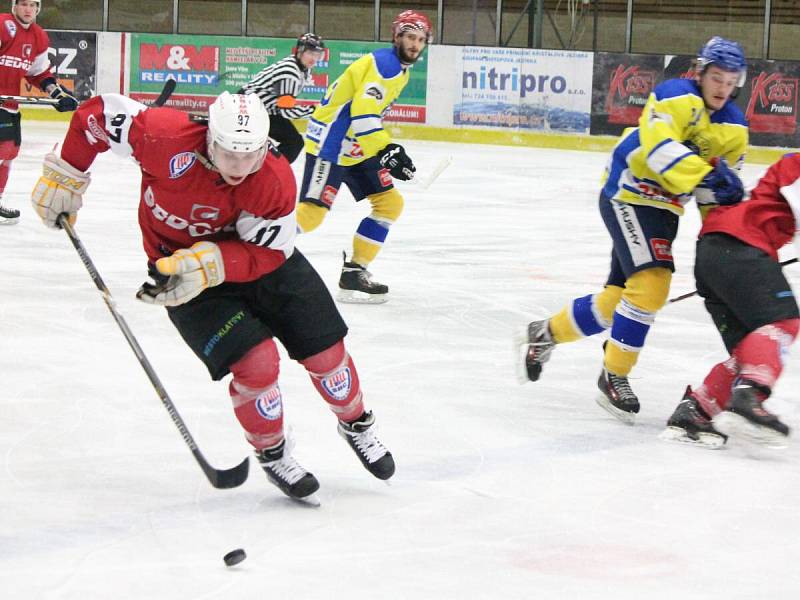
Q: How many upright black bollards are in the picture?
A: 0